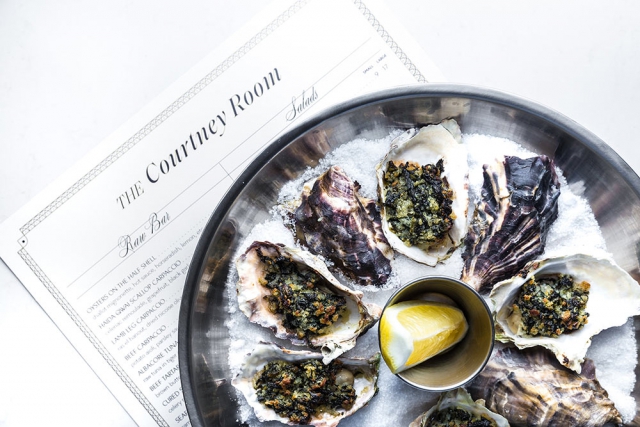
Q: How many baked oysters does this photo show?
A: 5